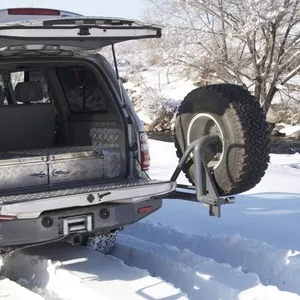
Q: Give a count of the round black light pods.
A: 2